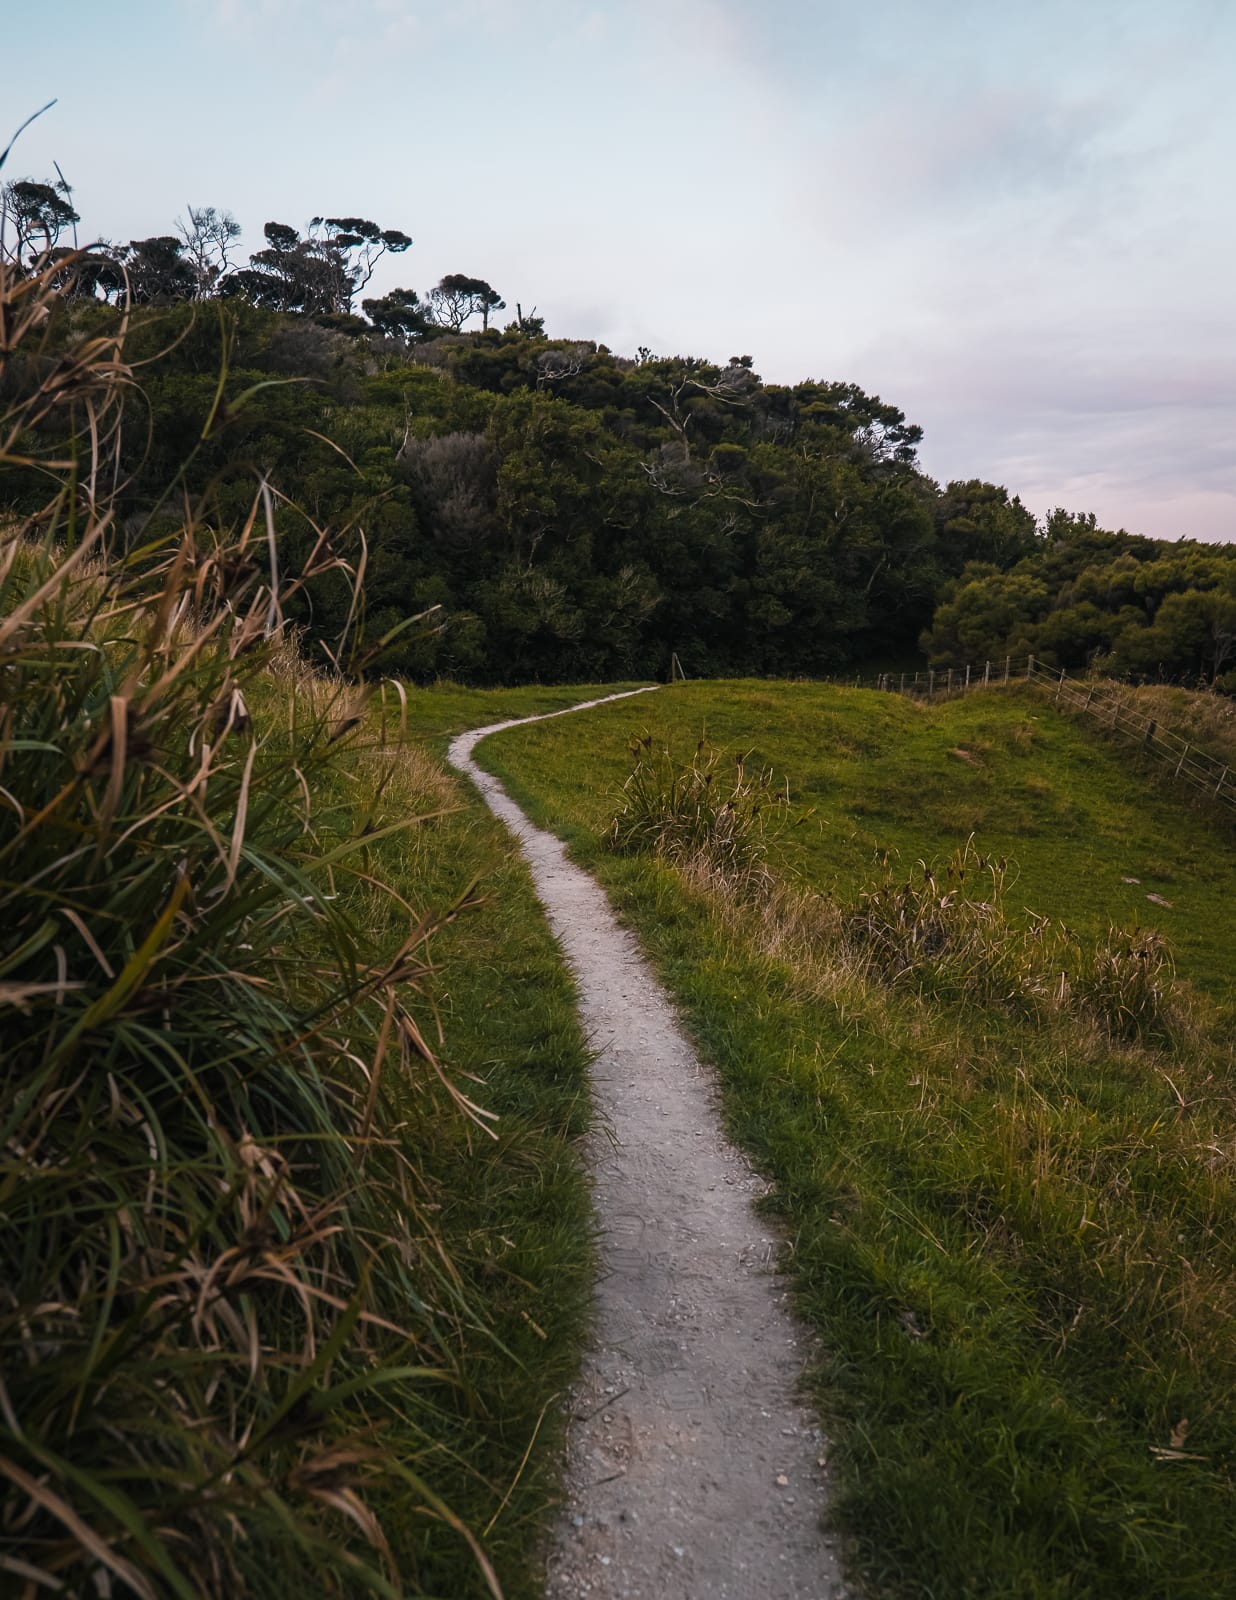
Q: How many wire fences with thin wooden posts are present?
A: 1